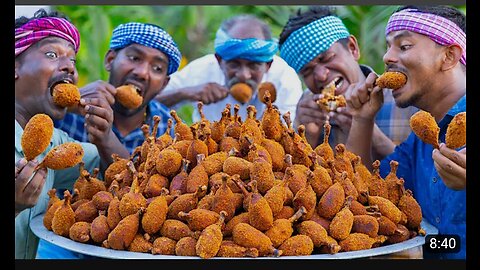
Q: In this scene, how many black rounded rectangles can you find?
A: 1